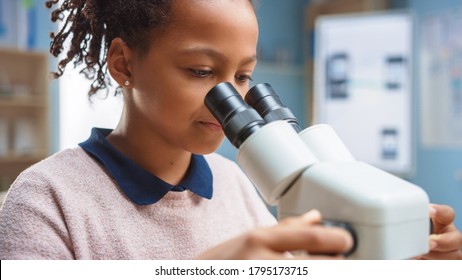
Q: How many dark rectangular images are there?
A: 3